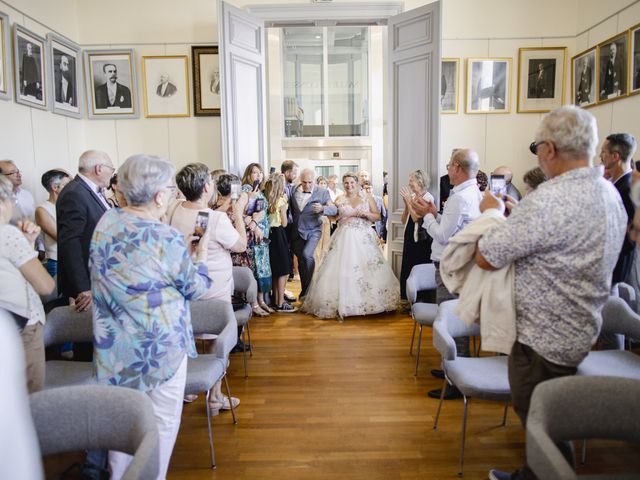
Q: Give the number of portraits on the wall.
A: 12